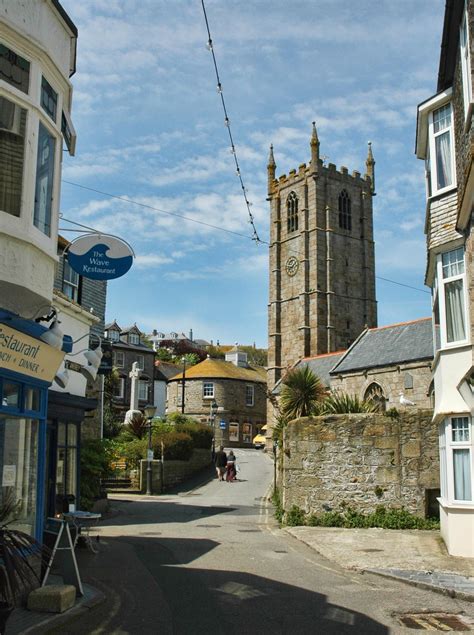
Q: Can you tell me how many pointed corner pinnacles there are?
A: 3